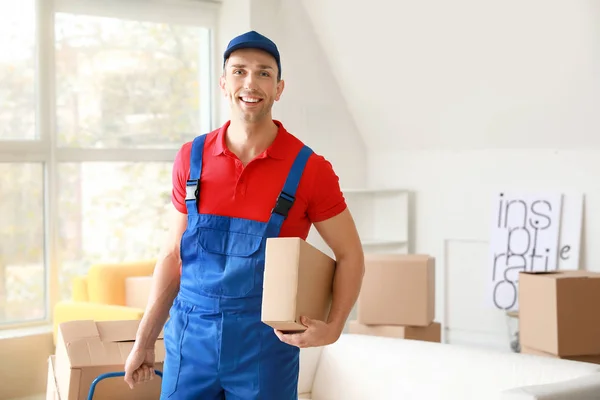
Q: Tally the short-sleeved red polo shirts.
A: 1